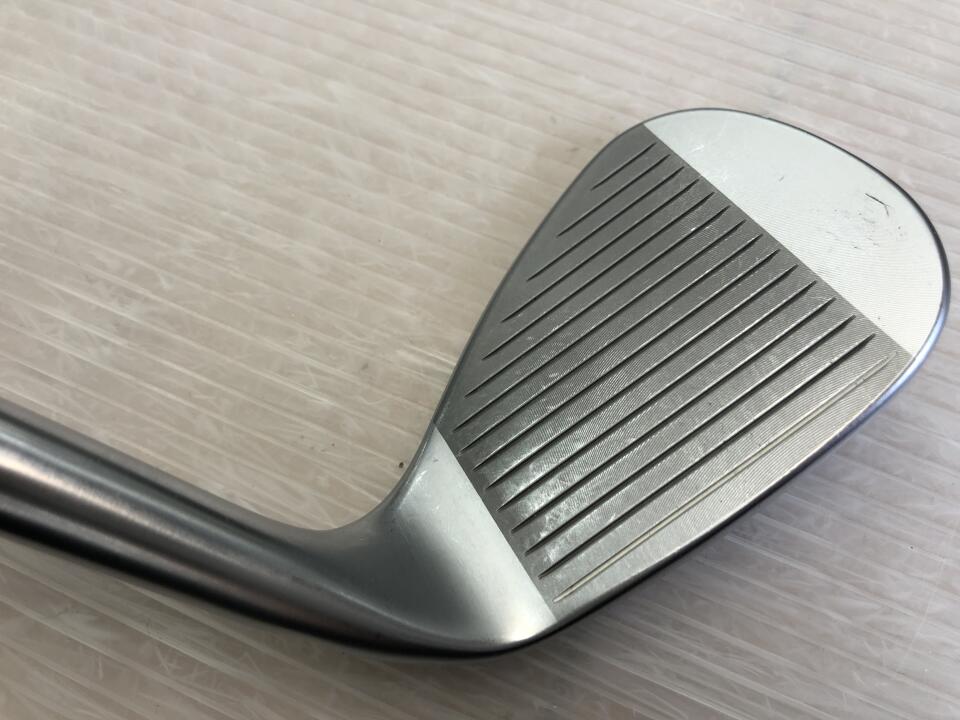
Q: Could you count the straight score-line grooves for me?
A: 15